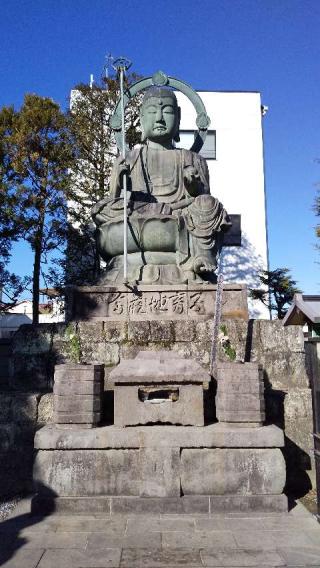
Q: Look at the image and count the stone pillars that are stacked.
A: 2